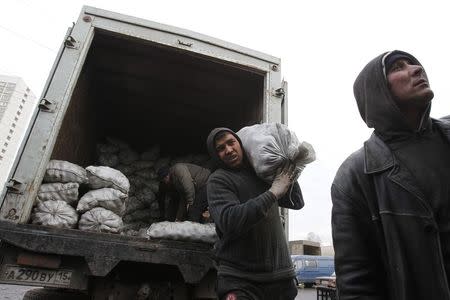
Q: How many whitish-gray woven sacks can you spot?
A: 8